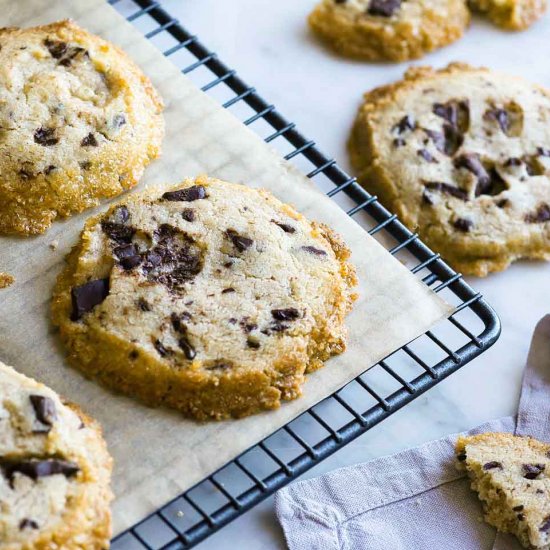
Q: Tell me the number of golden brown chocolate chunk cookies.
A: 7